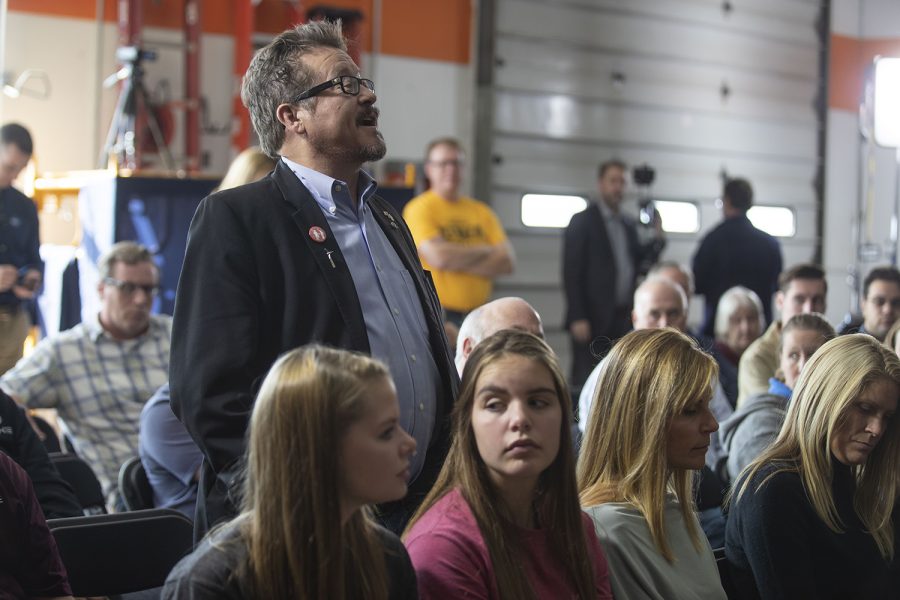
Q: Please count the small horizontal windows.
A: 3